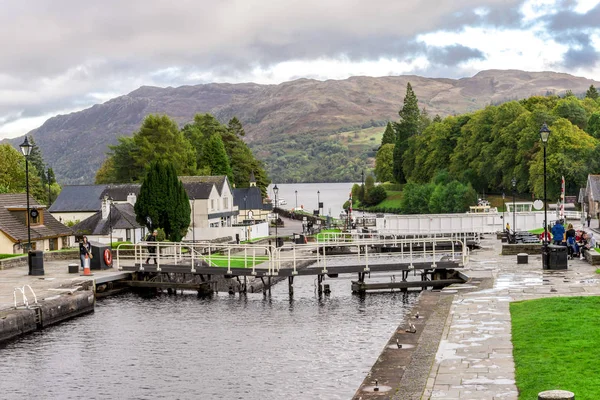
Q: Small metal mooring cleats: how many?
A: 4